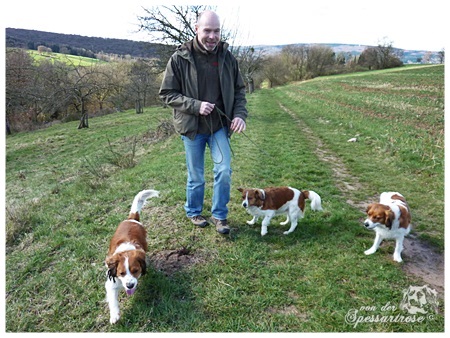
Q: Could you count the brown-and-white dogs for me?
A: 3